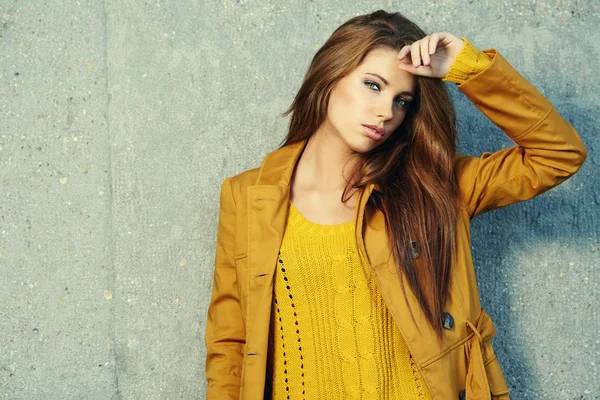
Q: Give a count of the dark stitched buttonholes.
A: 3